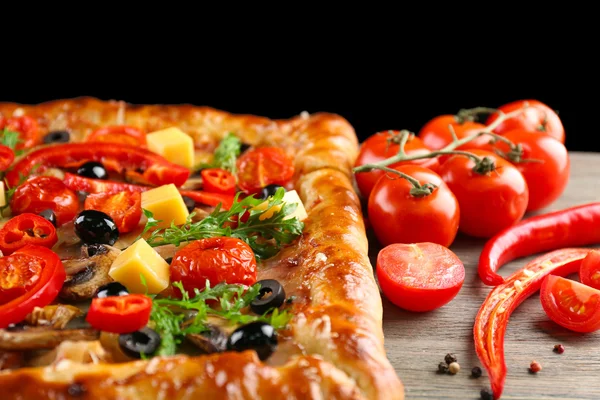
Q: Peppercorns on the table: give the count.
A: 7